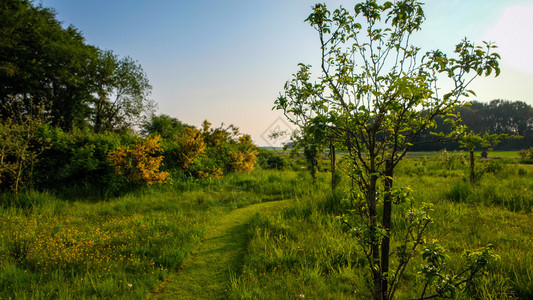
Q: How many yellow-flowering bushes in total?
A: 3